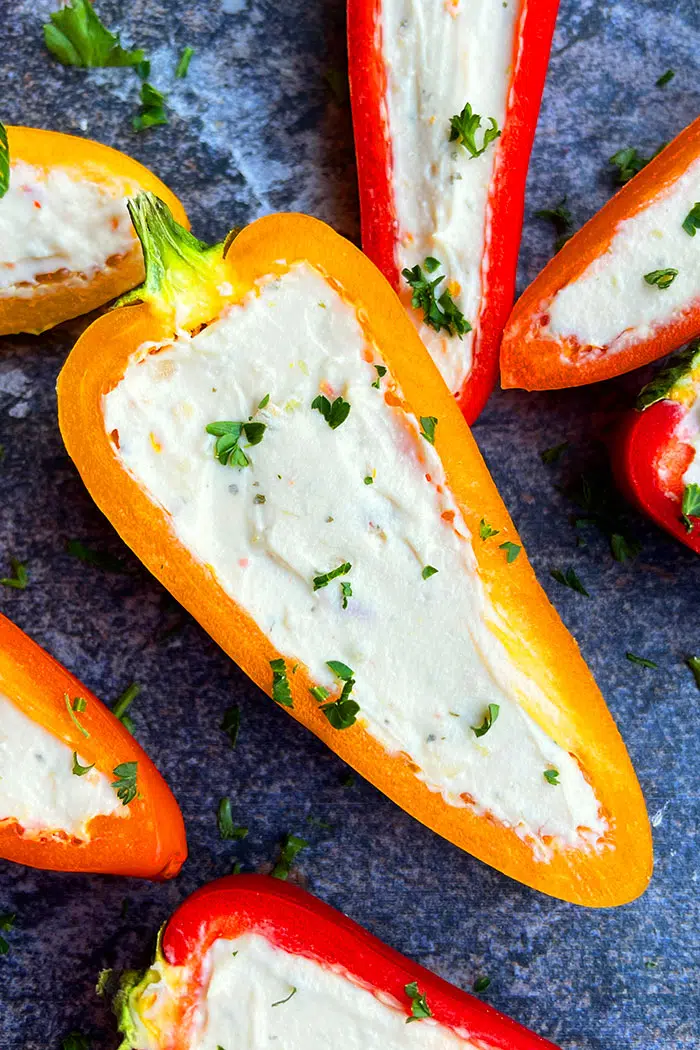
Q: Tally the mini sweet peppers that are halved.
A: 7